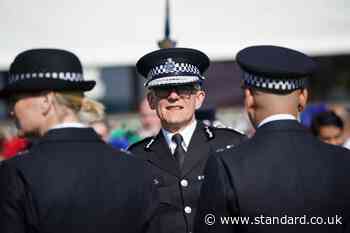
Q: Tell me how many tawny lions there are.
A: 0